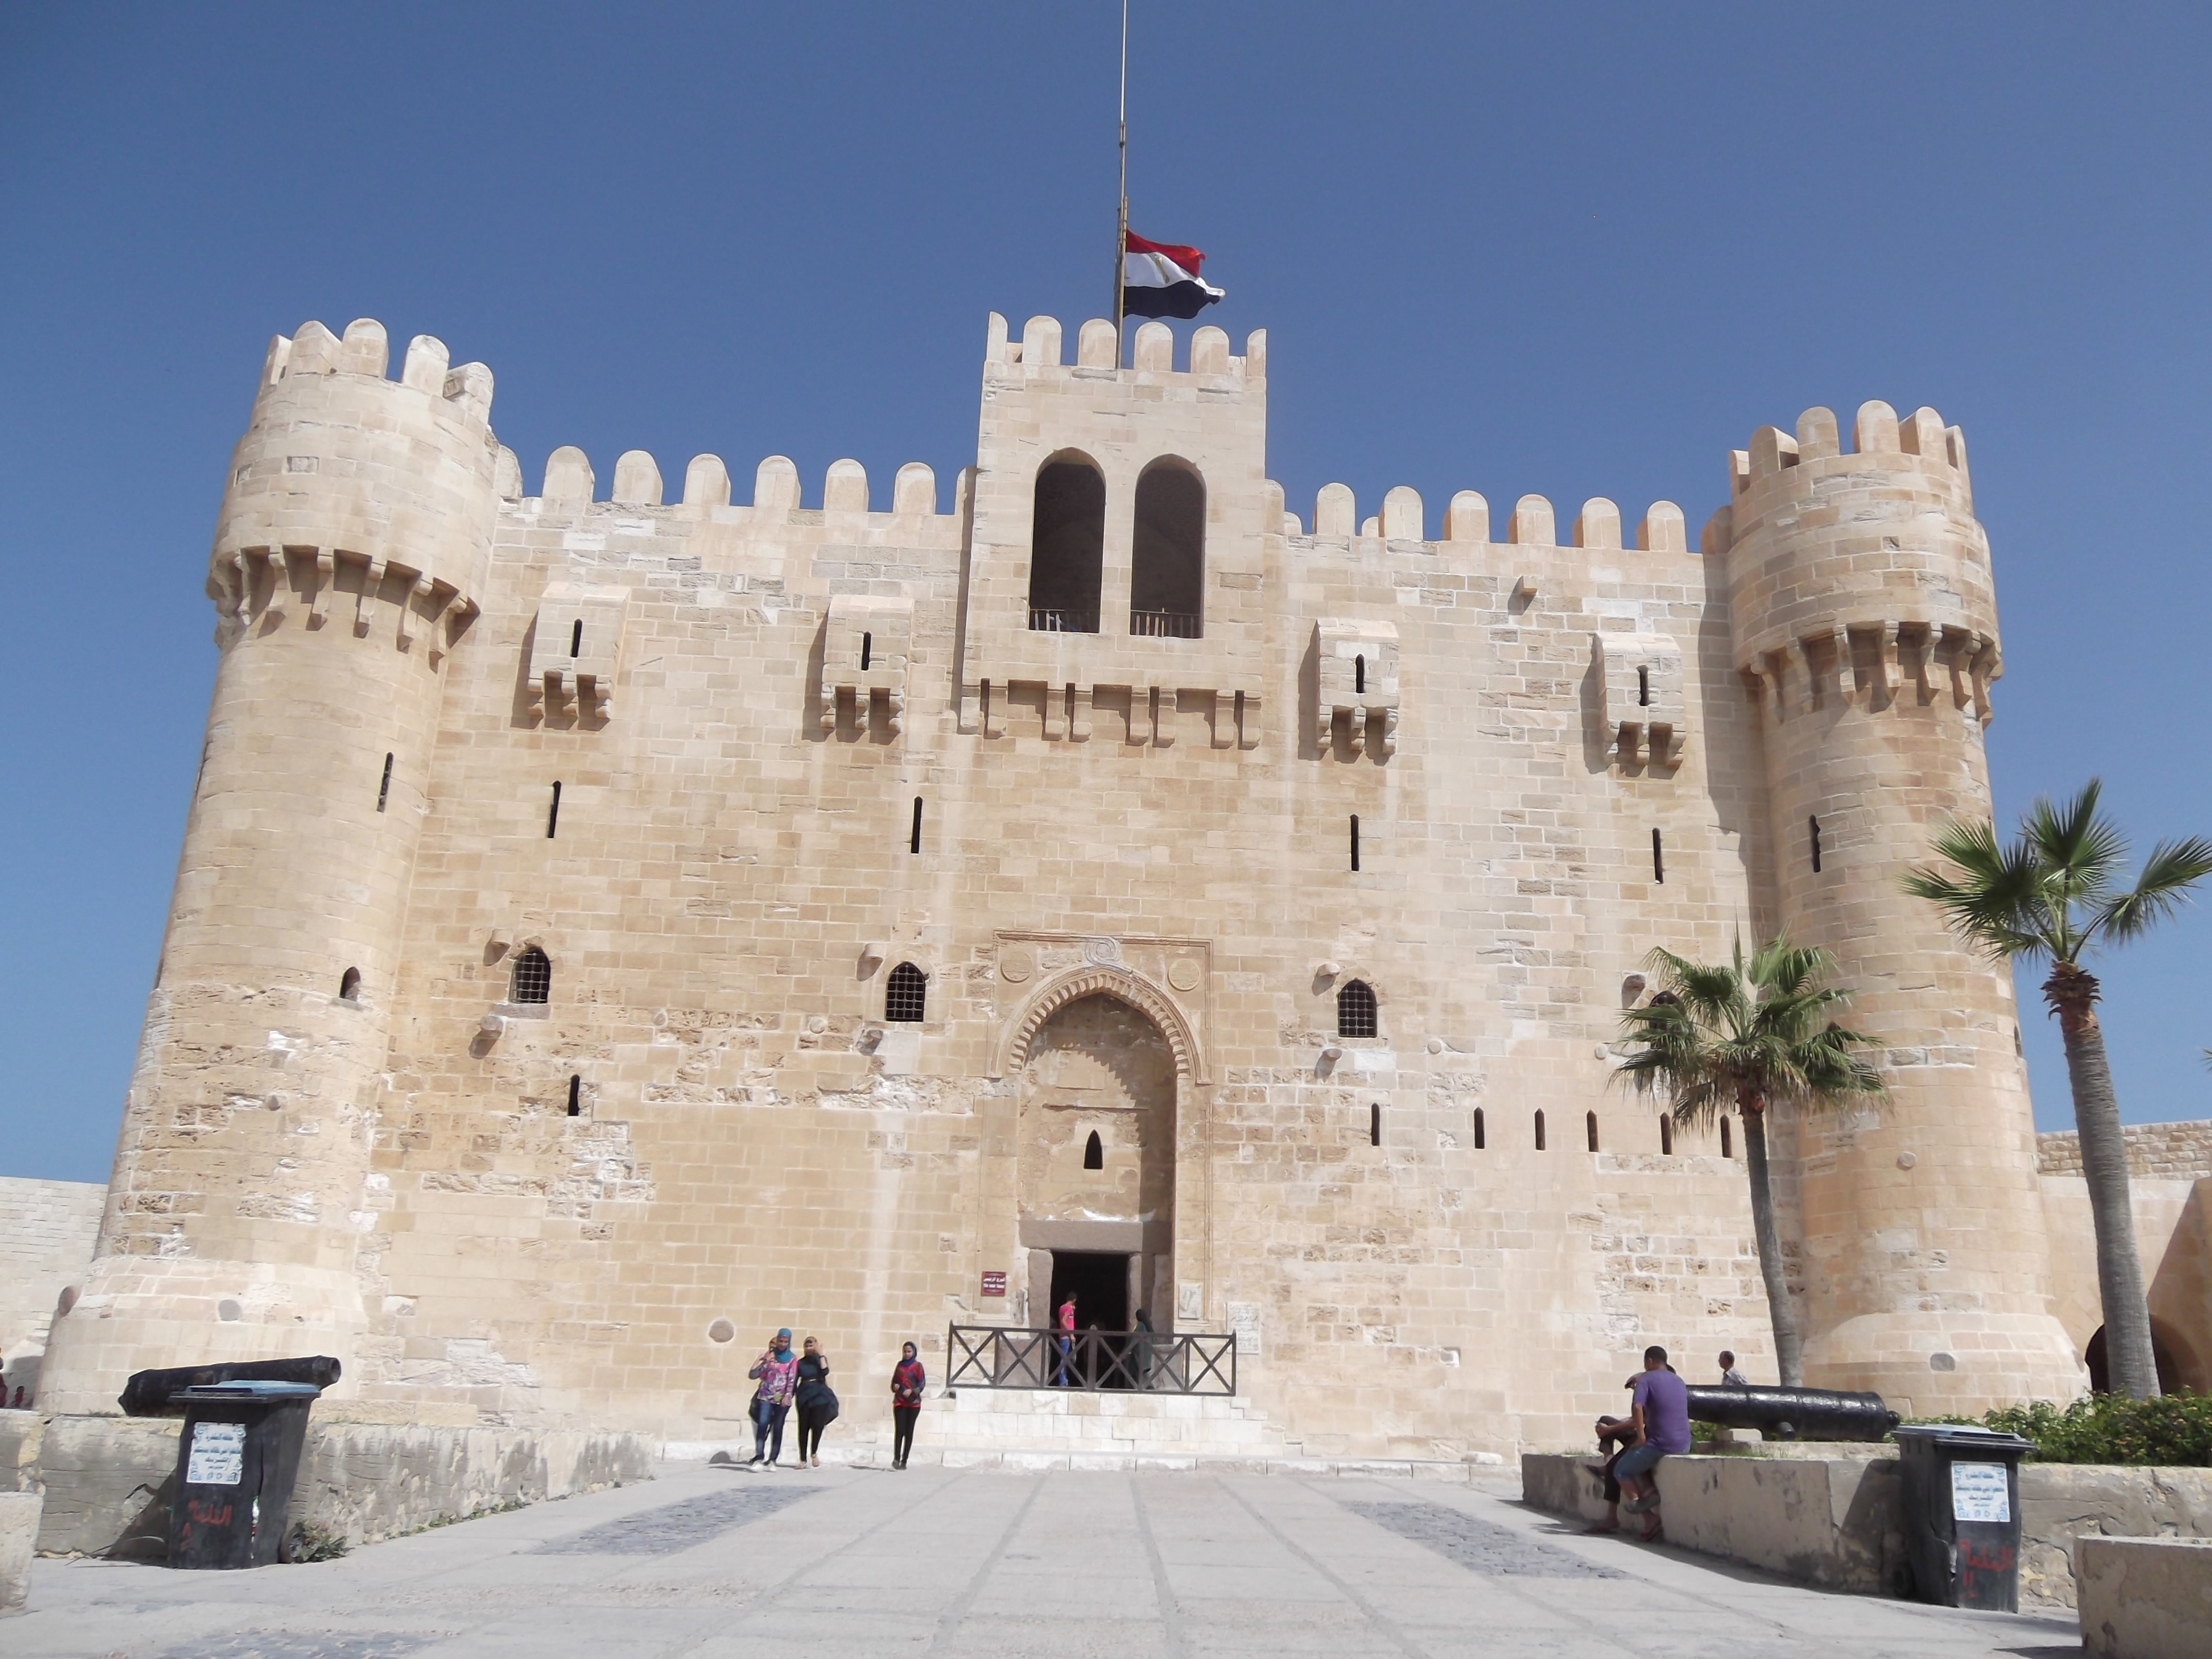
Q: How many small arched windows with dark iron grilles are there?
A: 4